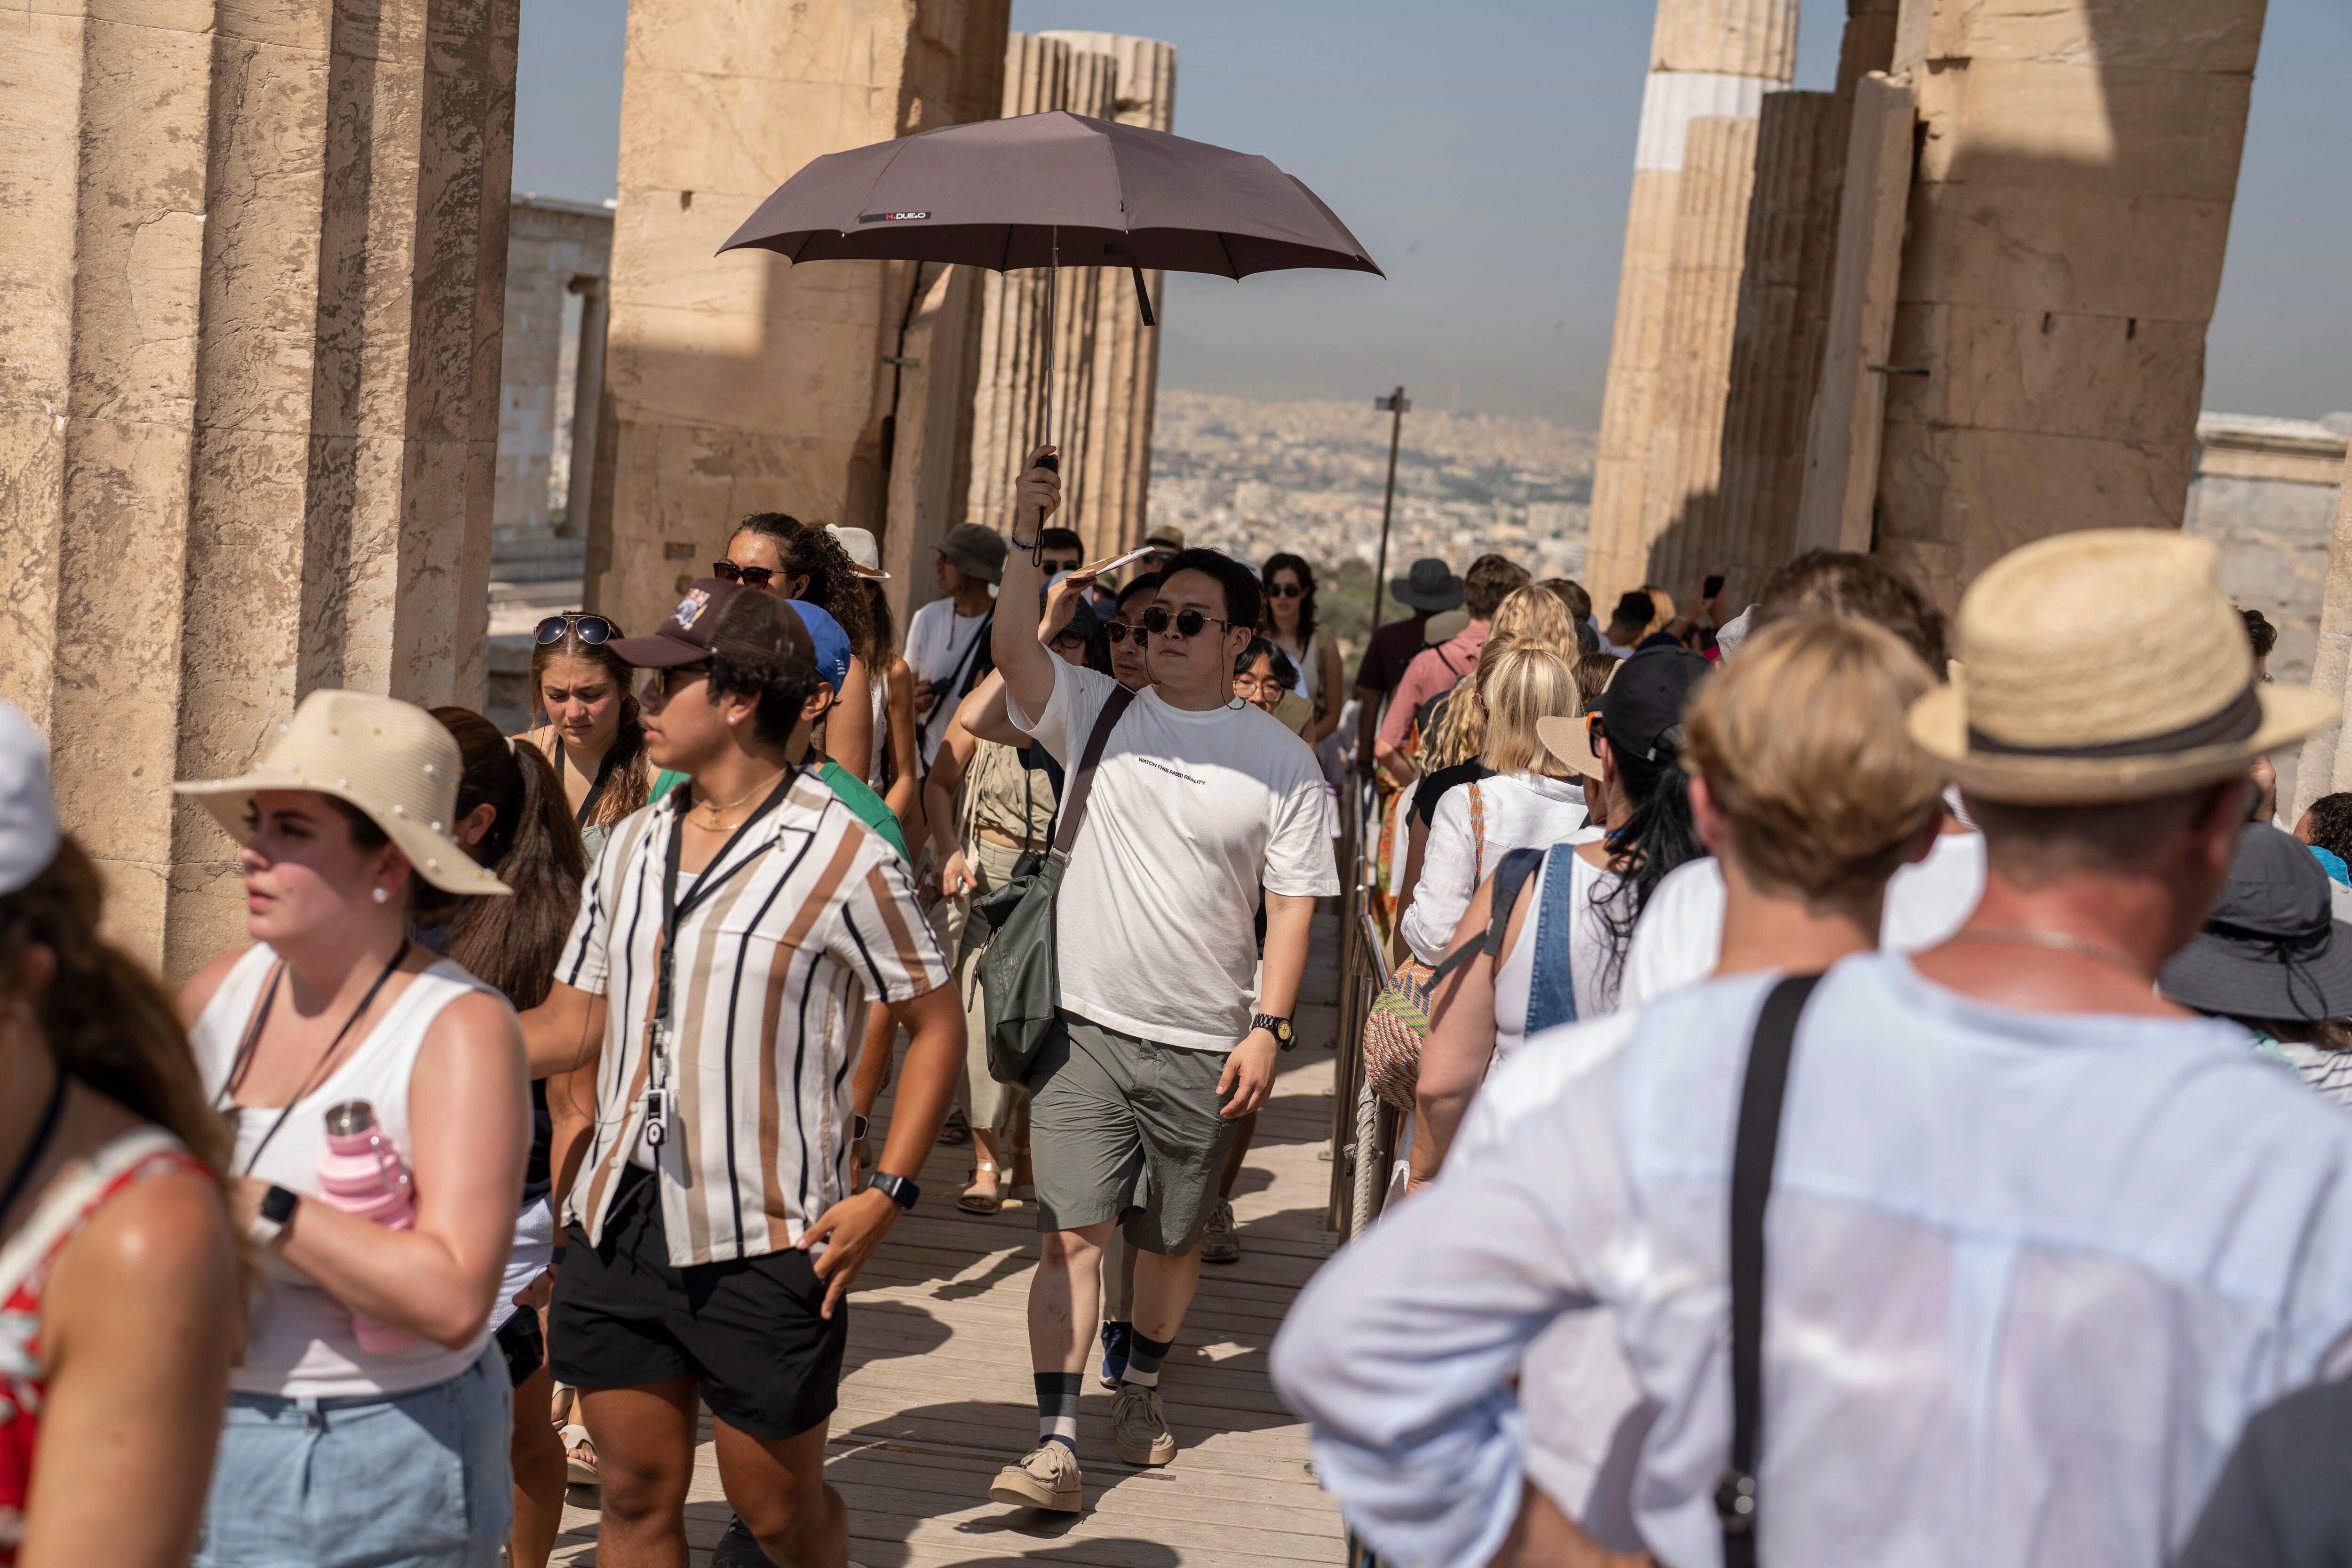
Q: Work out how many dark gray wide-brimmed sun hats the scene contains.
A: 2